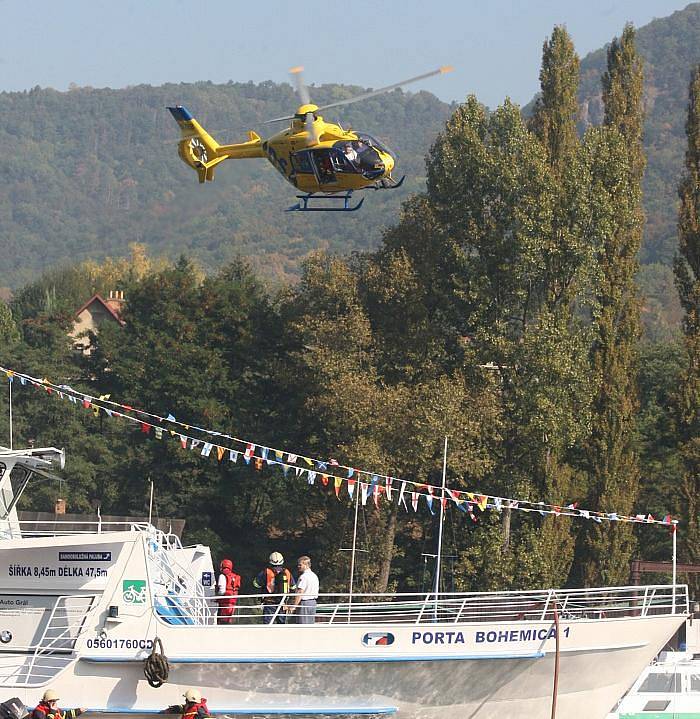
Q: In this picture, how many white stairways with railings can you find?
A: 2